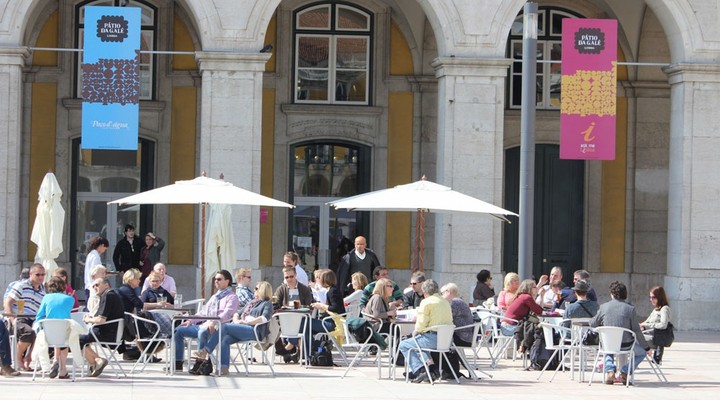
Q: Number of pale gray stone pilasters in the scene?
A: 4